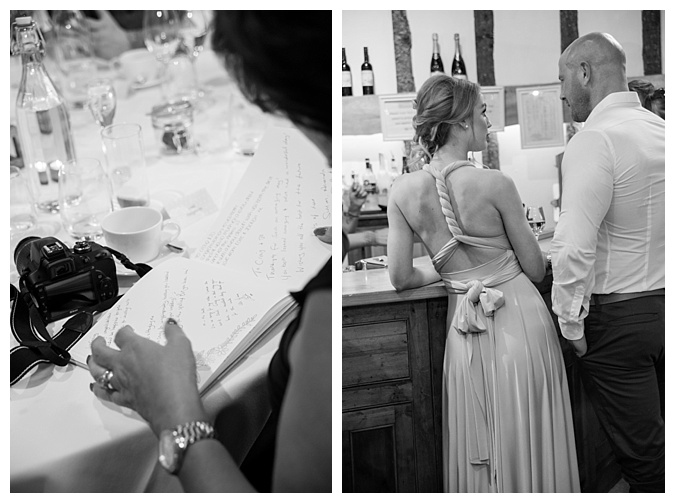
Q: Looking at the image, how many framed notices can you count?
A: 3